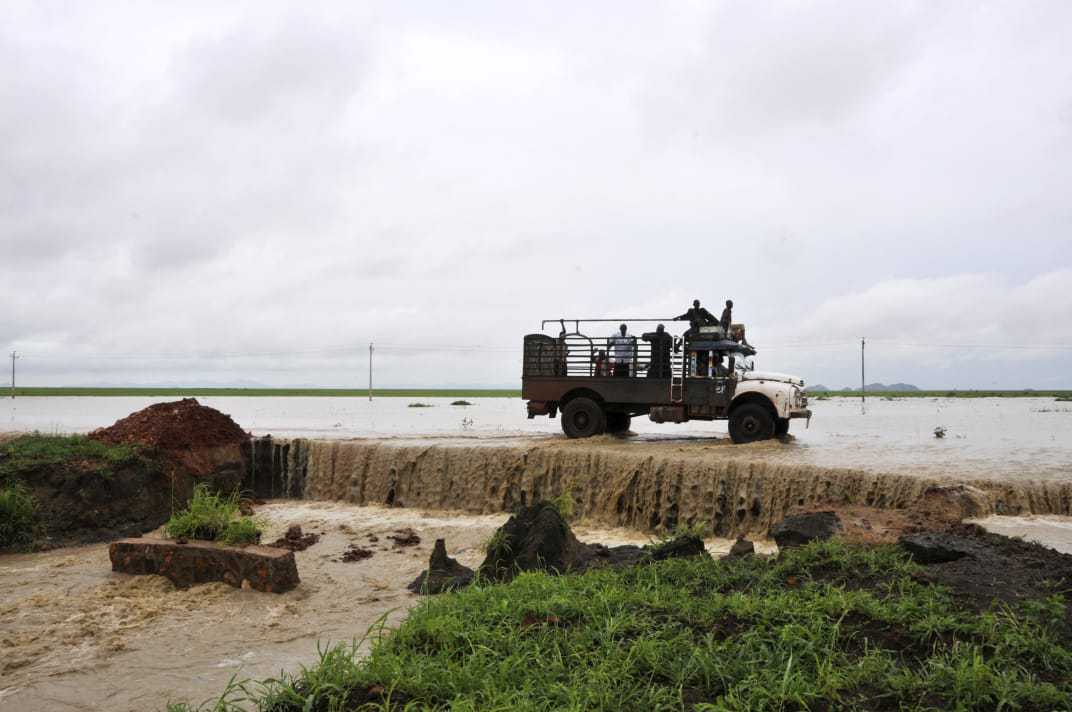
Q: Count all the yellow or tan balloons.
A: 0